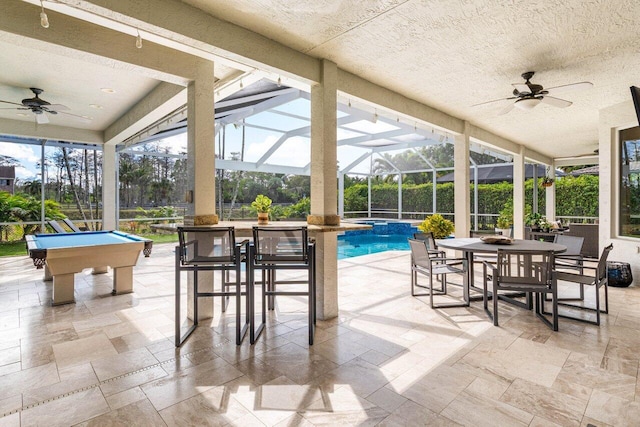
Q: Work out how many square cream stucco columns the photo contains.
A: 6